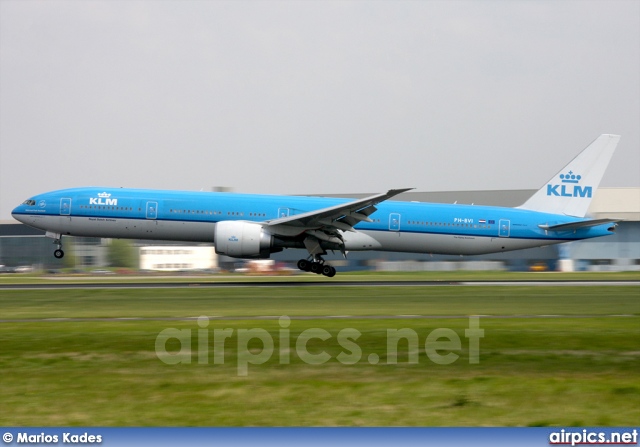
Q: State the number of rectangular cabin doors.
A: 5